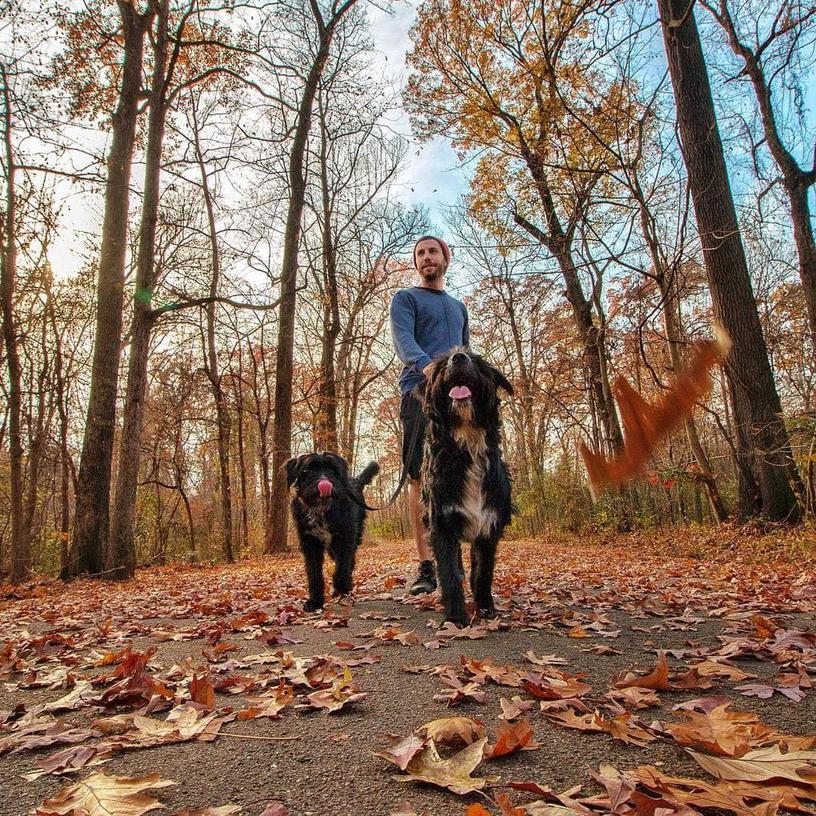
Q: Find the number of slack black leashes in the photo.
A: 1